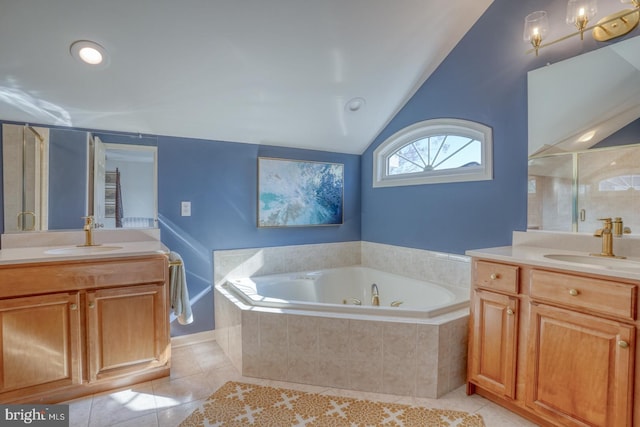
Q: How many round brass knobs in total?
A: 6